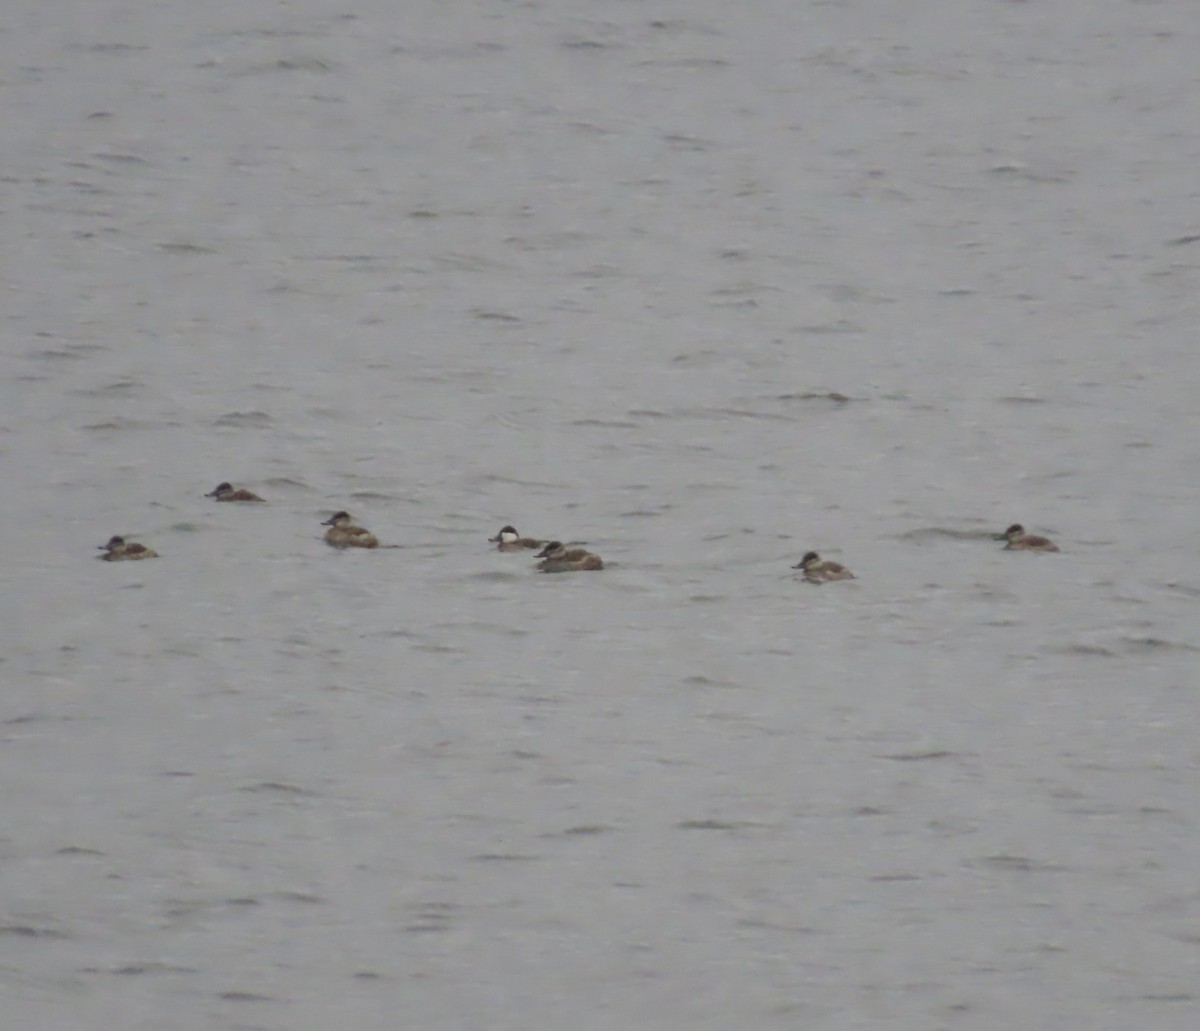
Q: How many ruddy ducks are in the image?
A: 7